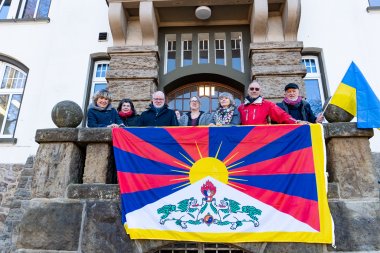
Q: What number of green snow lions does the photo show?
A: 2